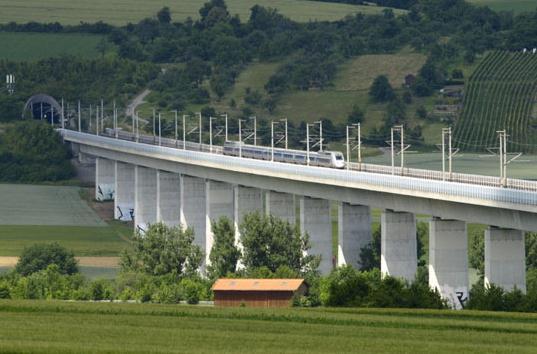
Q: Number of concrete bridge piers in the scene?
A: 13